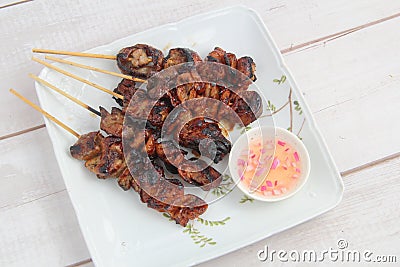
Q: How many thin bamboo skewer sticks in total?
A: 5